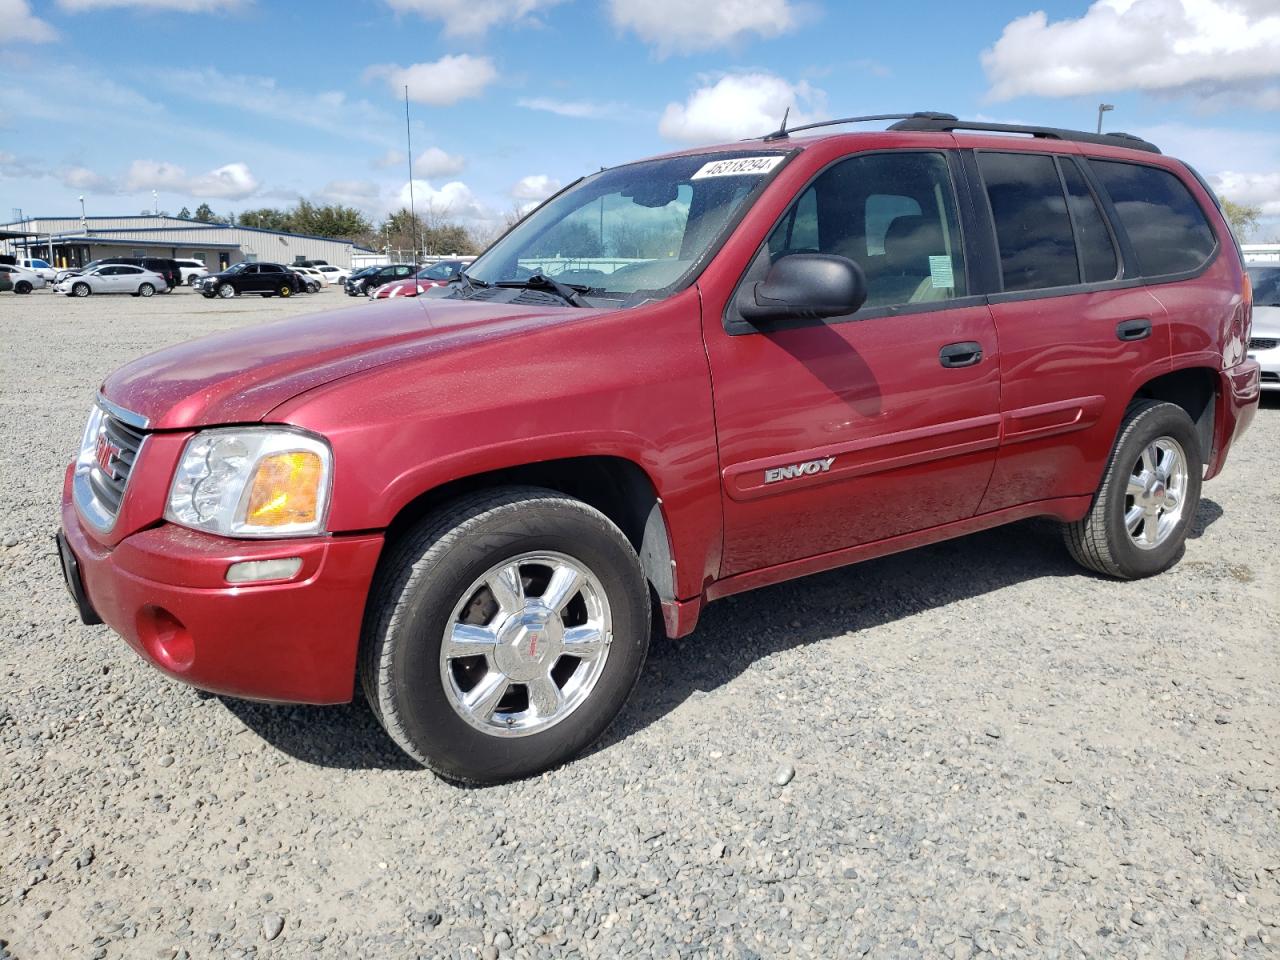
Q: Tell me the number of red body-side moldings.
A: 2